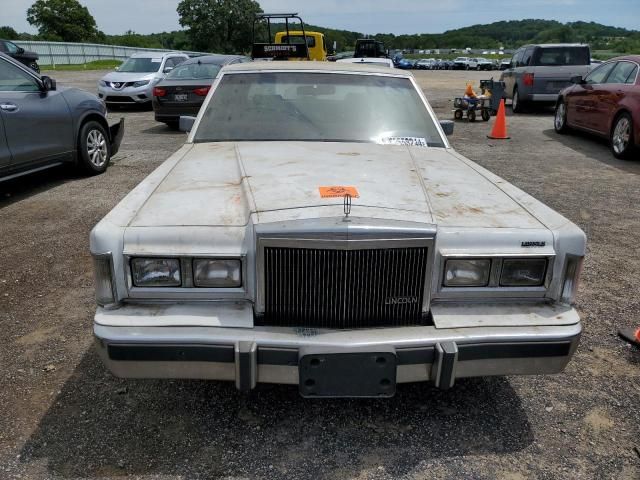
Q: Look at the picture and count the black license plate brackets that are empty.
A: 1